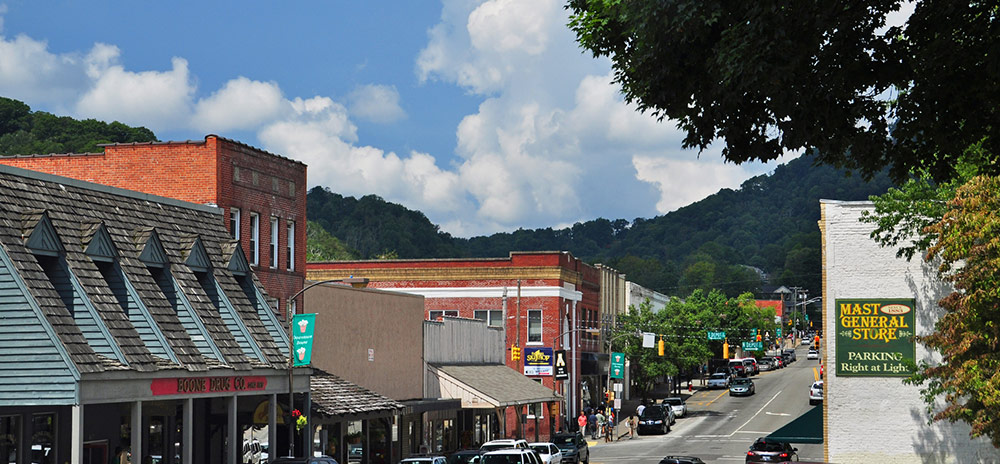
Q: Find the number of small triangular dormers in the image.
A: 5